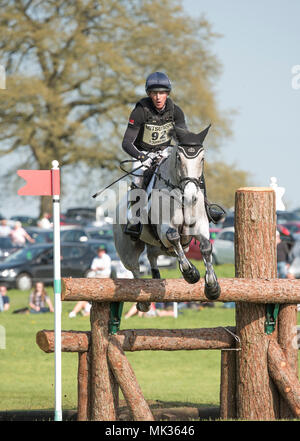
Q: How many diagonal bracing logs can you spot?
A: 2